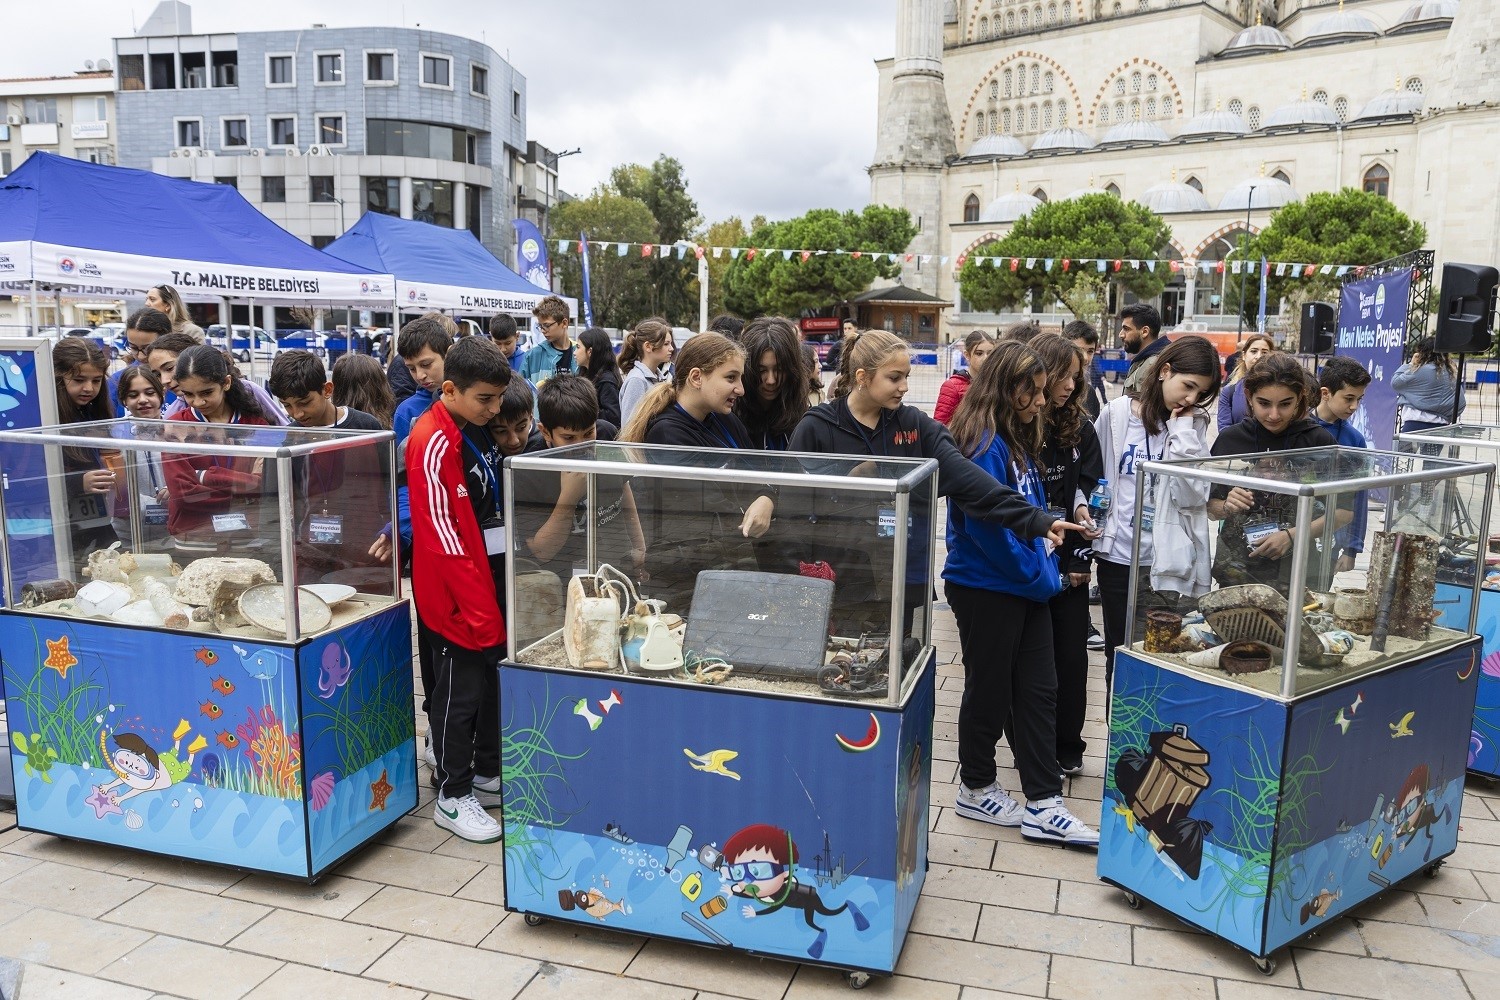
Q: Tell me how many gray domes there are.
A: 13